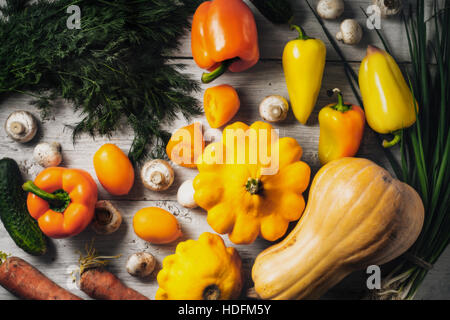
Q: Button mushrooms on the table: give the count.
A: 10